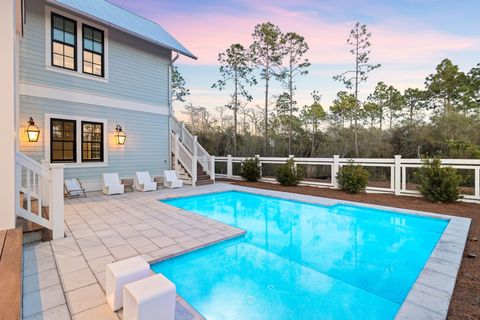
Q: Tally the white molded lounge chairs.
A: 3